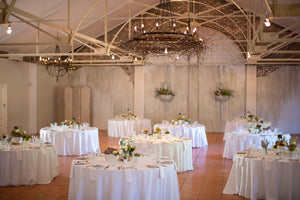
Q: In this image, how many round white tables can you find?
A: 9